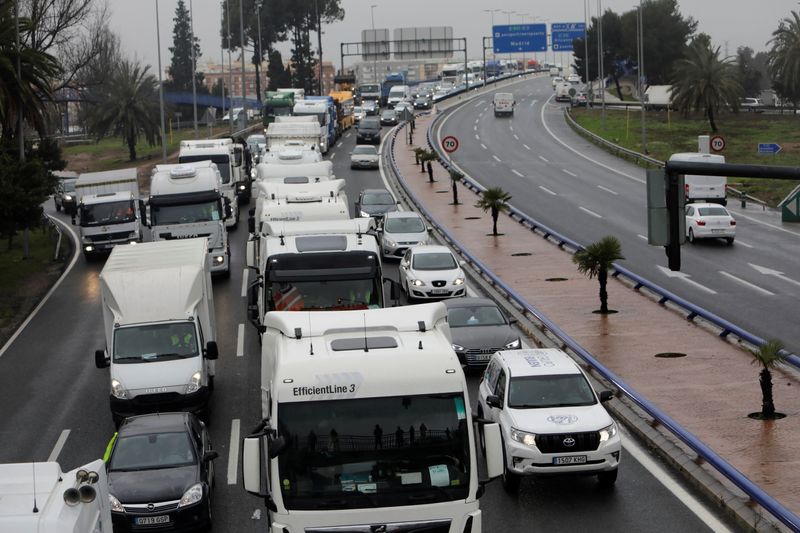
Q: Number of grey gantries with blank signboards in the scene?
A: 1